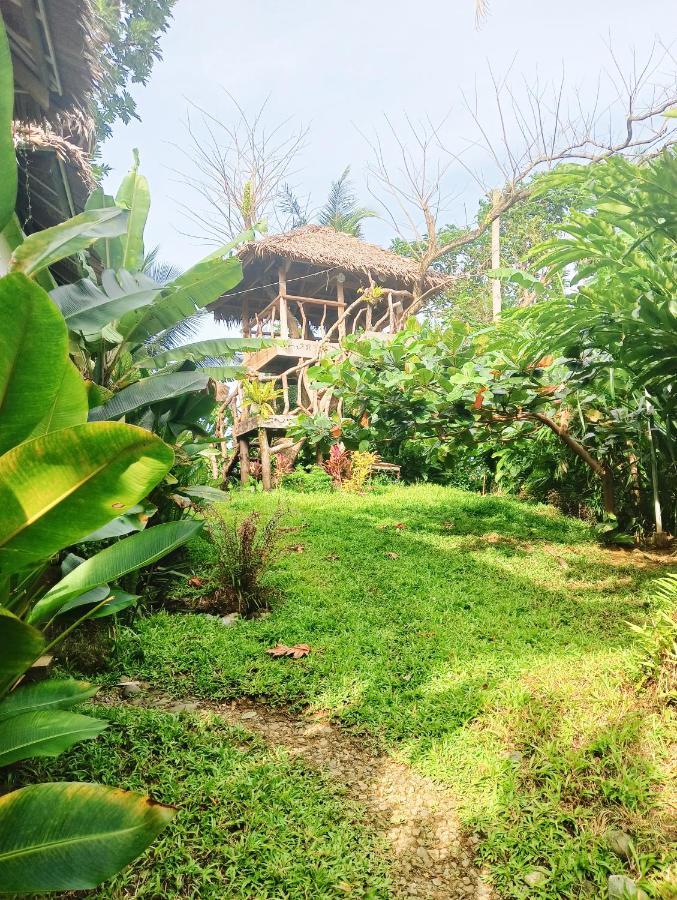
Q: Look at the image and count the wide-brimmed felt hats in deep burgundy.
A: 0